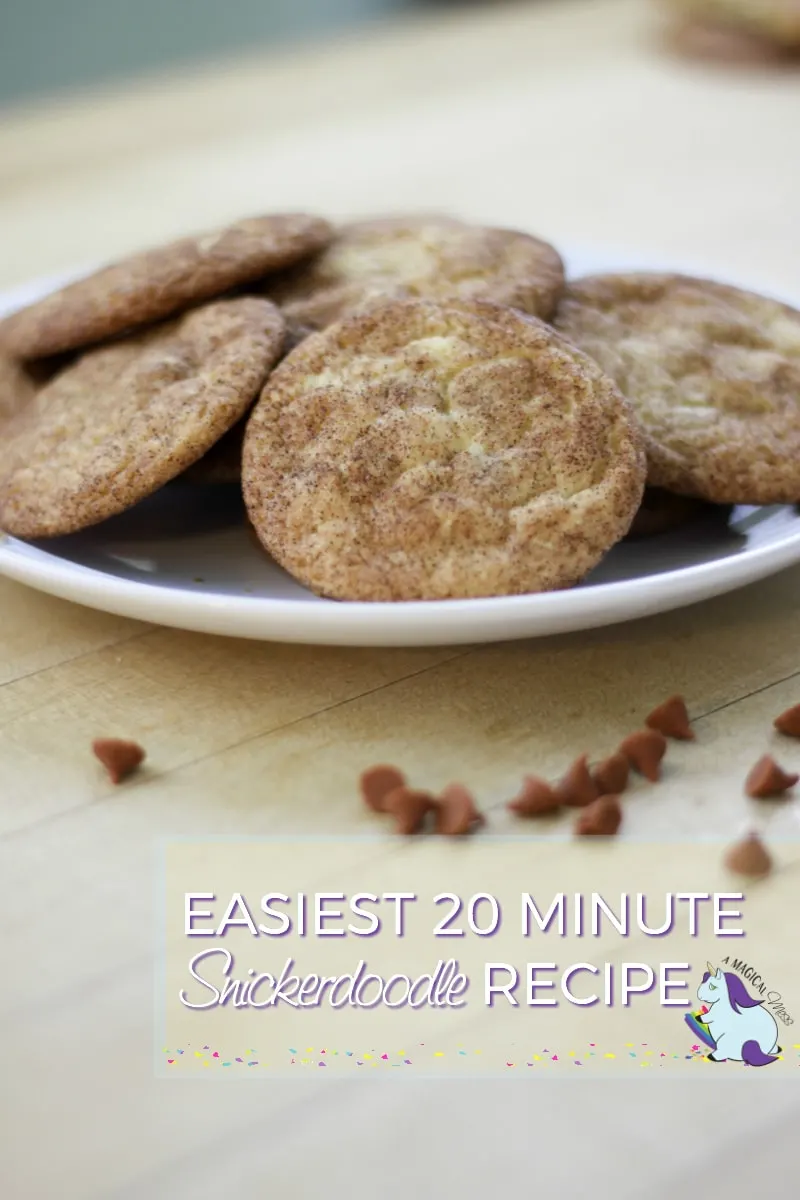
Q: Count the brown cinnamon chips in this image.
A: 13